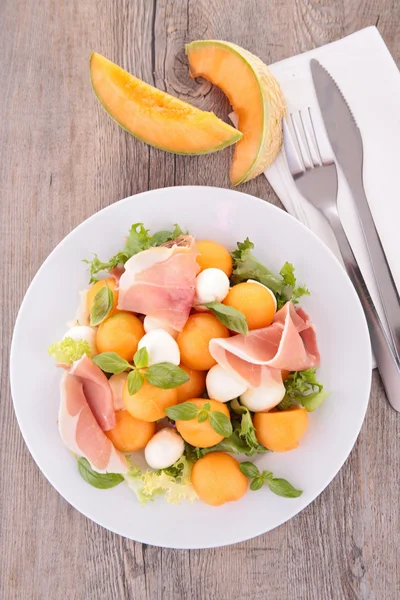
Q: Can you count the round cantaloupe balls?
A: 11